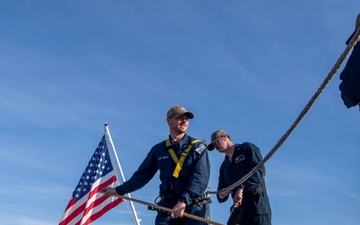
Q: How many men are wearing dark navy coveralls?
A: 2